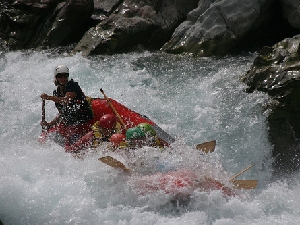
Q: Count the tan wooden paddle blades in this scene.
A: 3